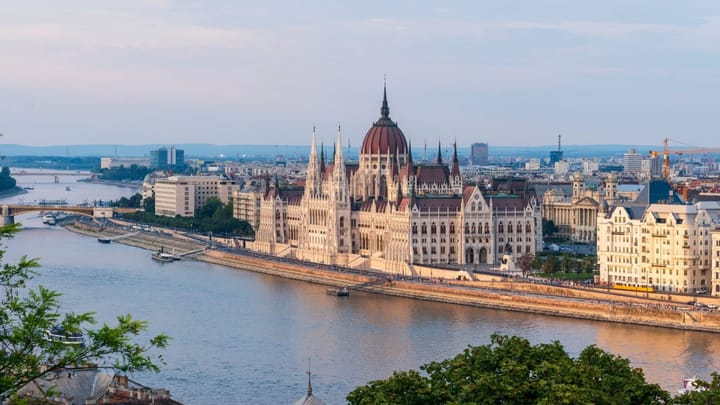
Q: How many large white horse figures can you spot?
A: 0